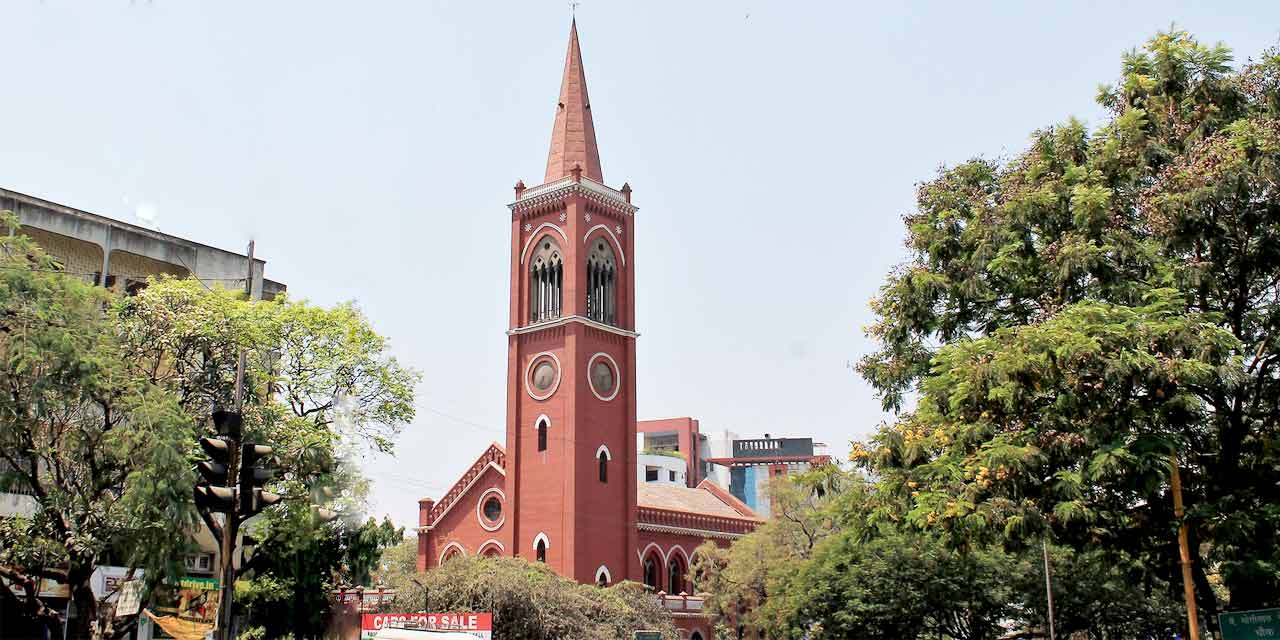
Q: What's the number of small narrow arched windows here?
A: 4